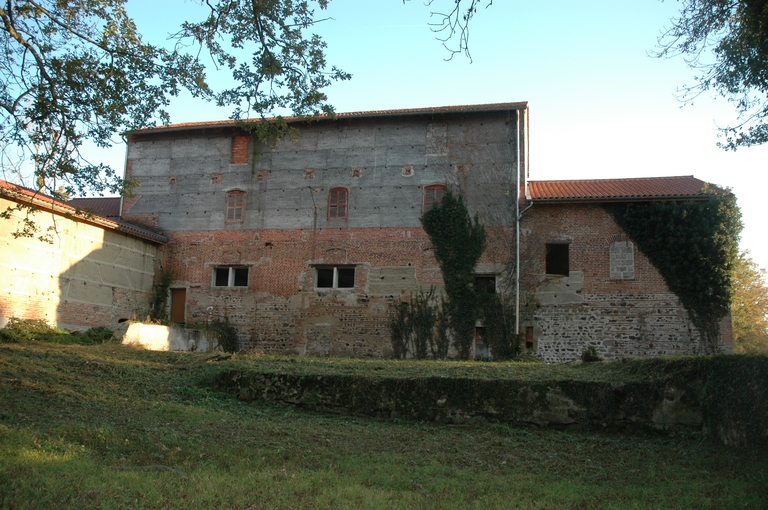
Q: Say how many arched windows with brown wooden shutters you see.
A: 3